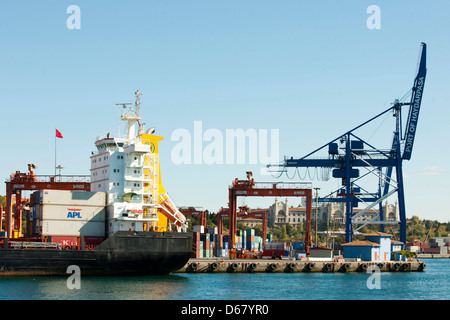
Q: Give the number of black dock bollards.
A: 14